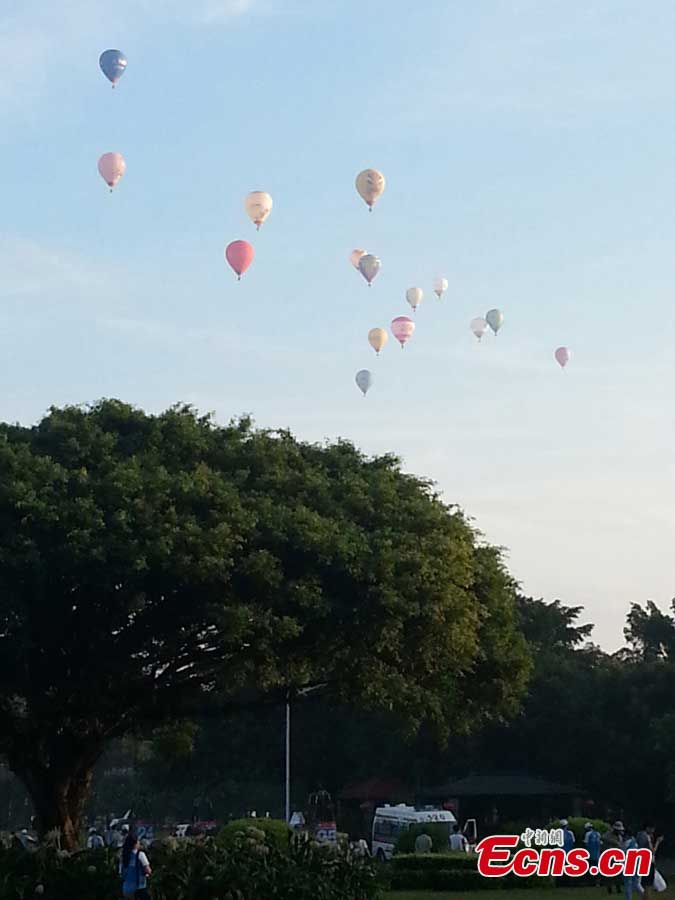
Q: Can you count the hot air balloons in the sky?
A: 15